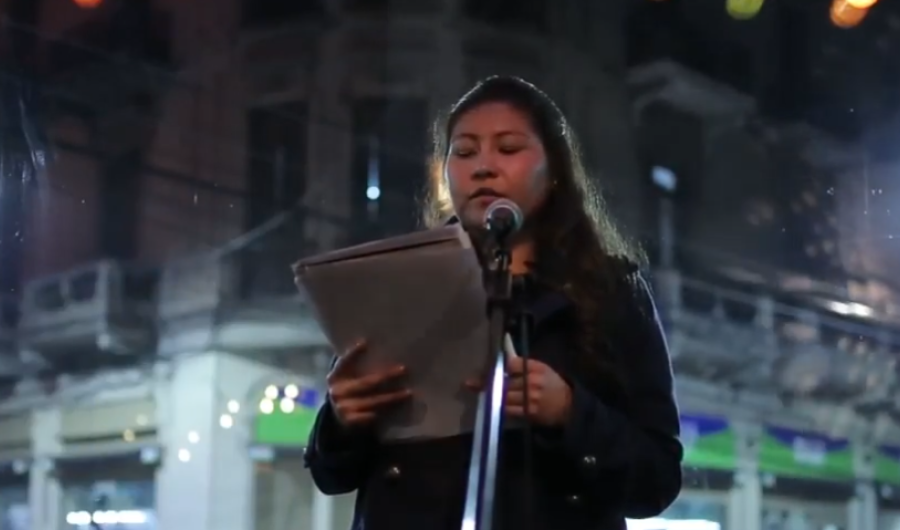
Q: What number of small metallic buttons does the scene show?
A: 3